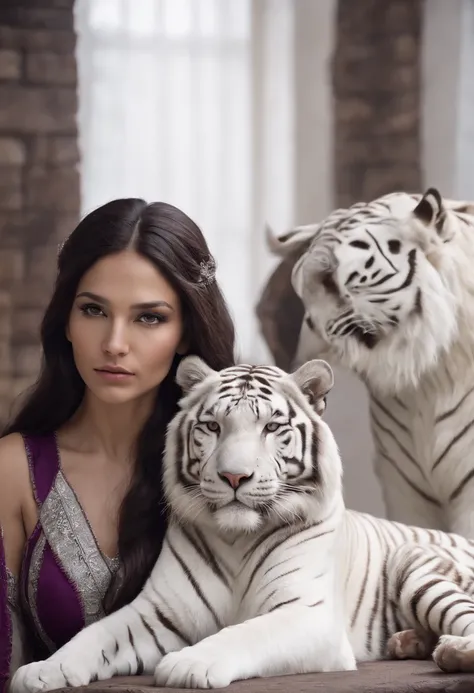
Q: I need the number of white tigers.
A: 2